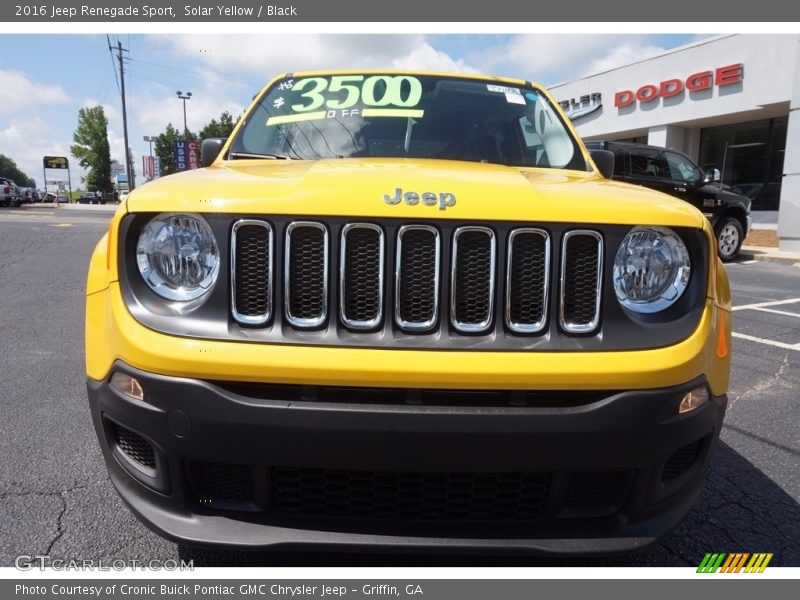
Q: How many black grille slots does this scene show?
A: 7